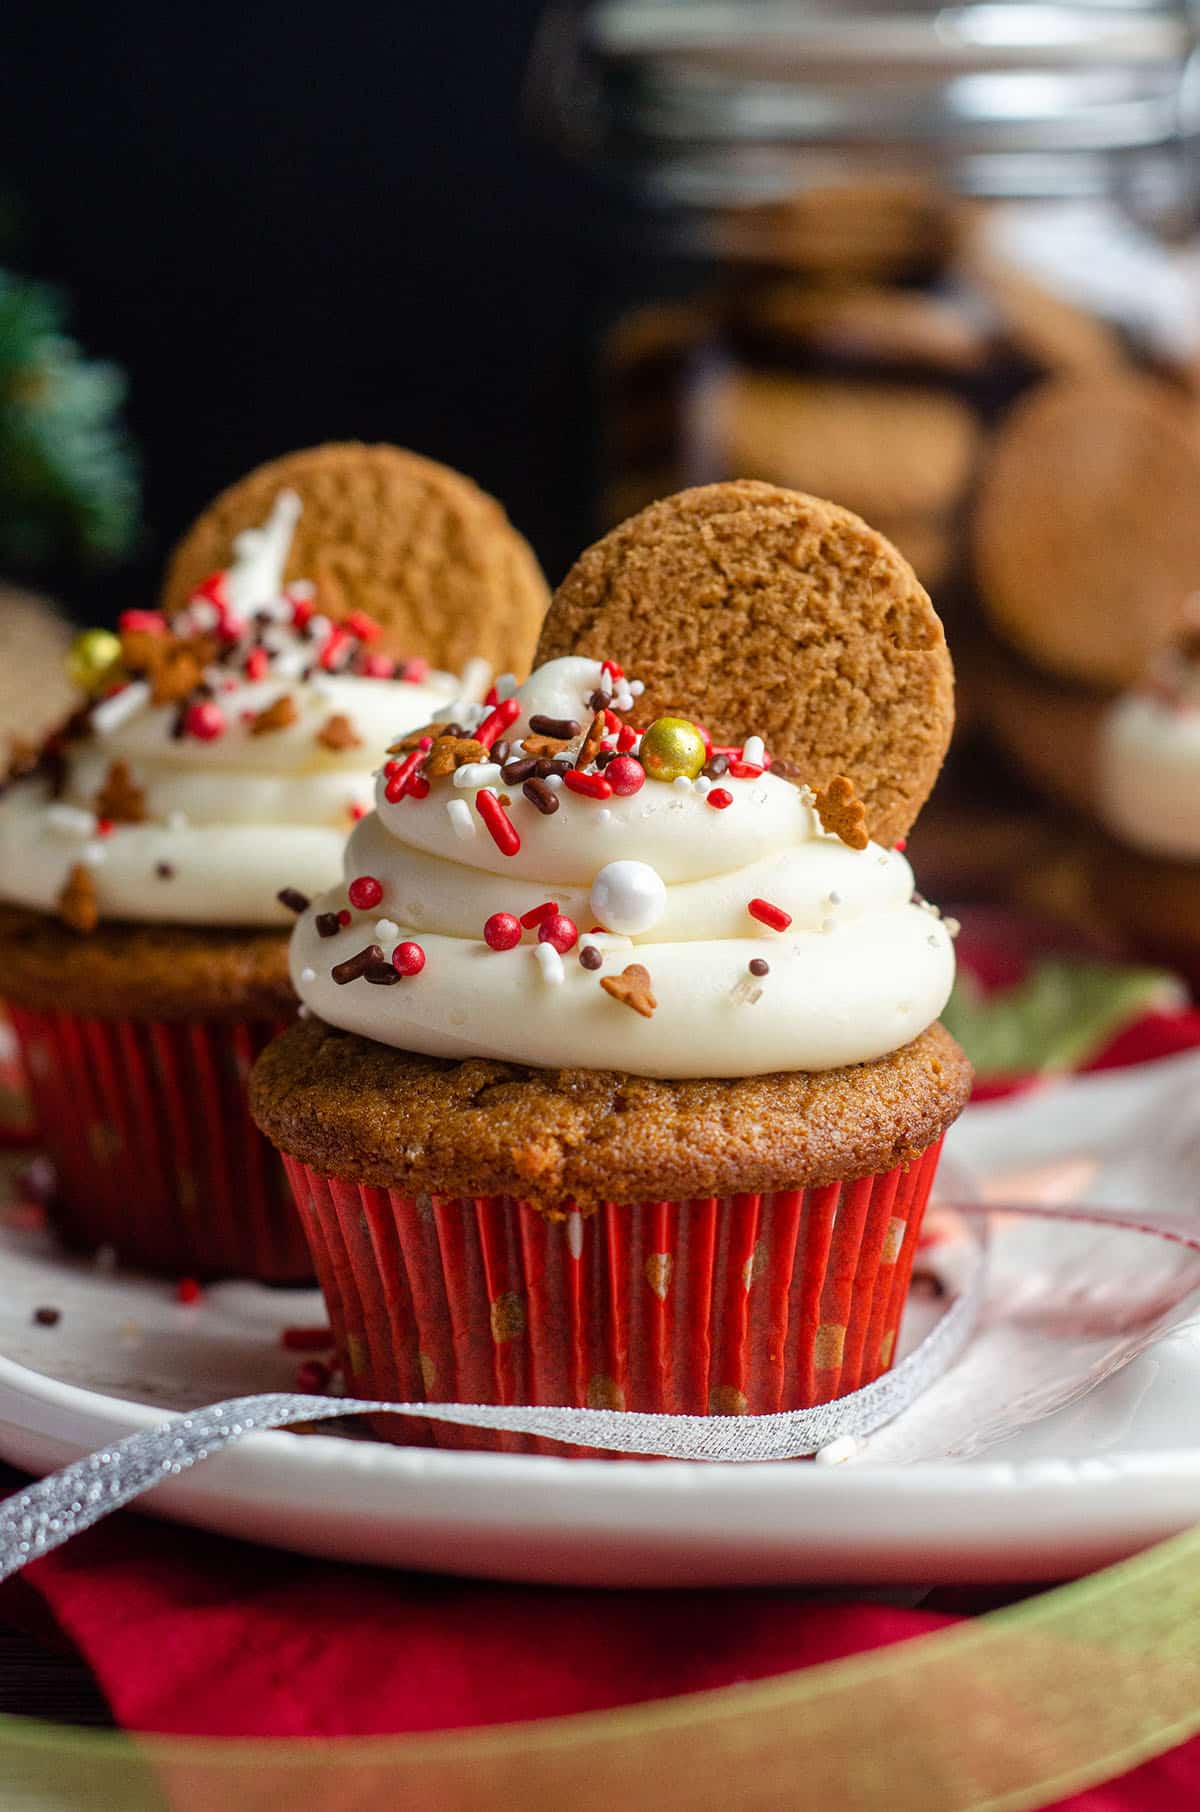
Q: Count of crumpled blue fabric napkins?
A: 0